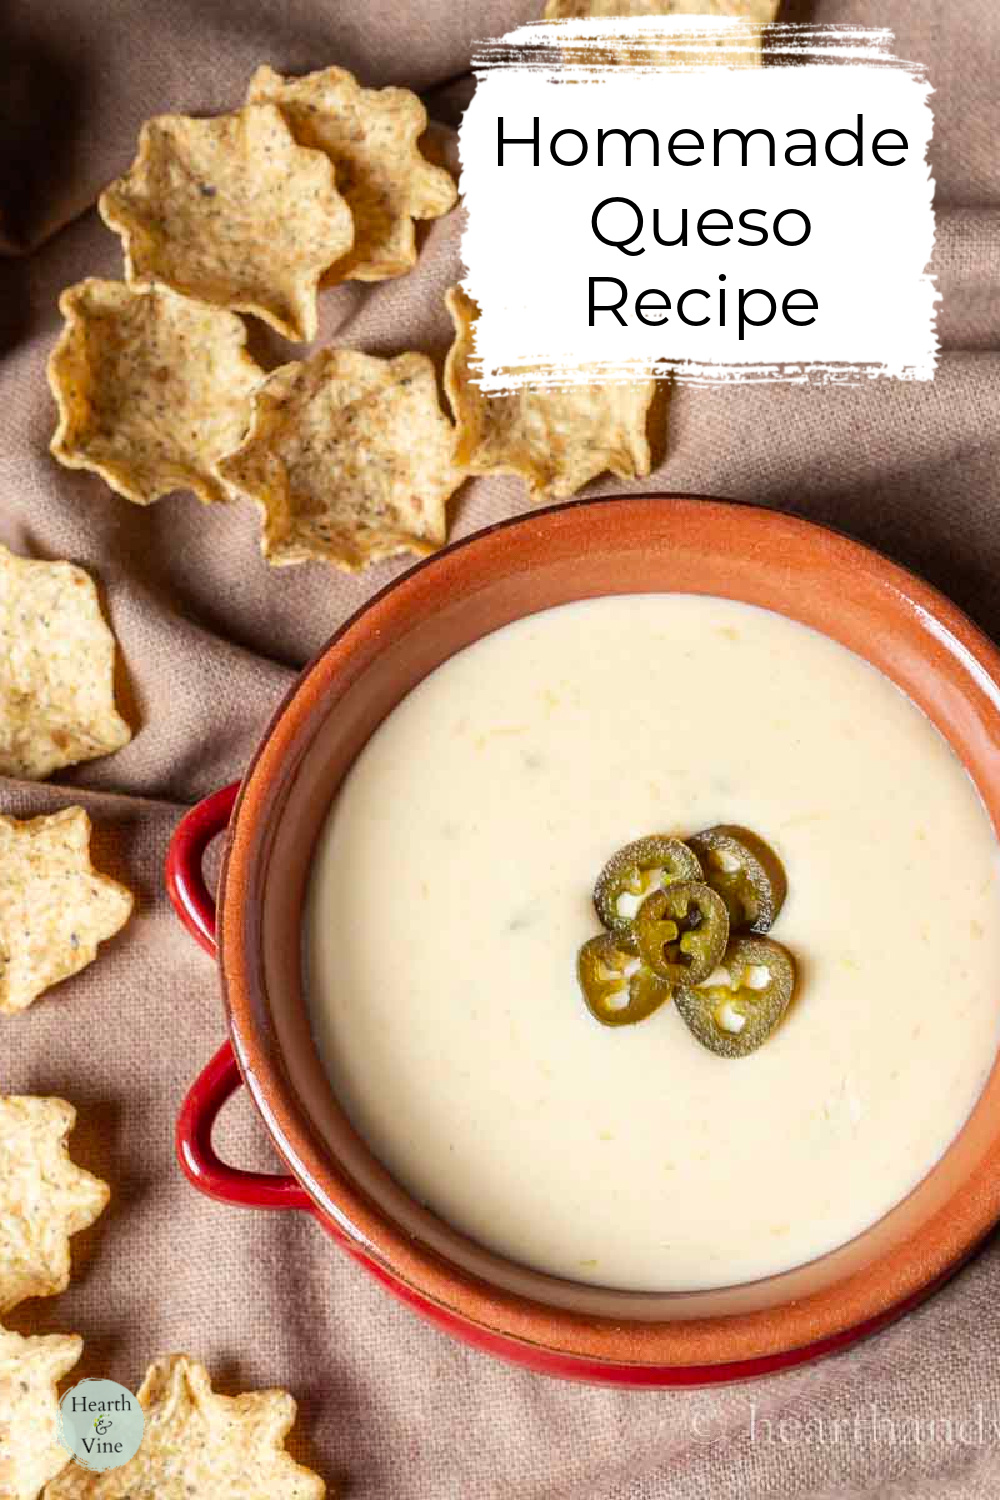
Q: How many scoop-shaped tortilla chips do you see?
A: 11